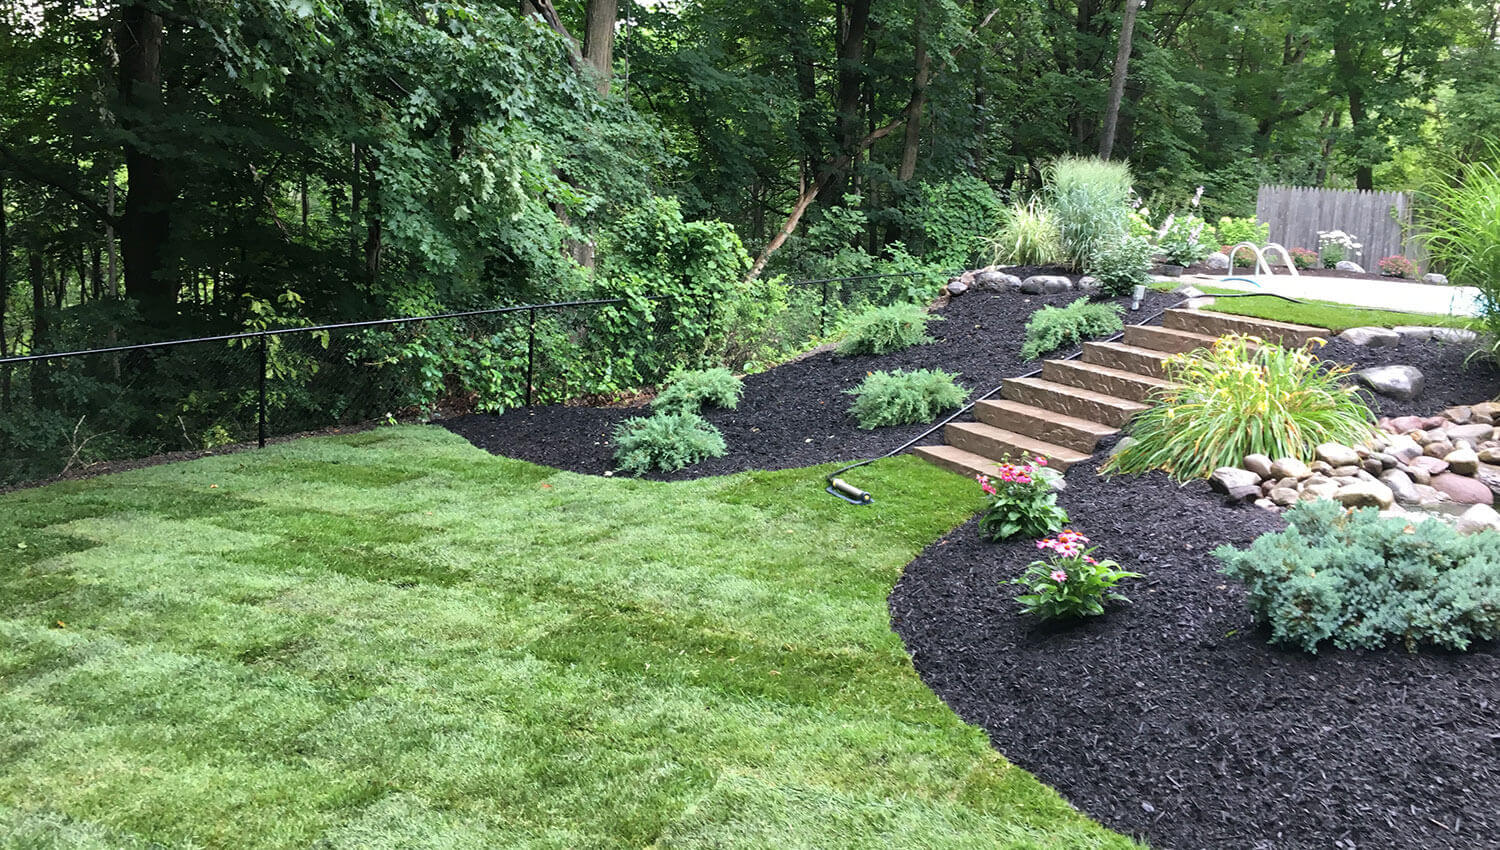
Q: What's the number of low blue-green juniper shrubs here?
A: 6